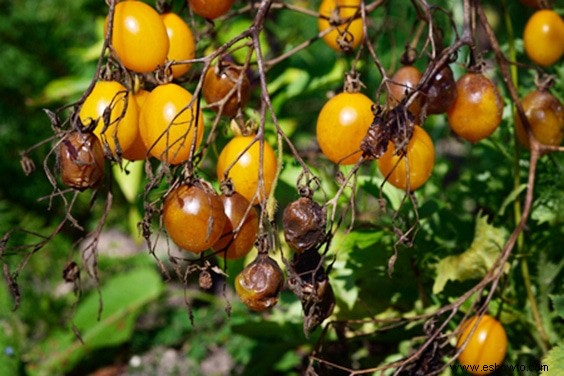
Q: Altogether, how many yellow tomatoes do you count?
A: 11